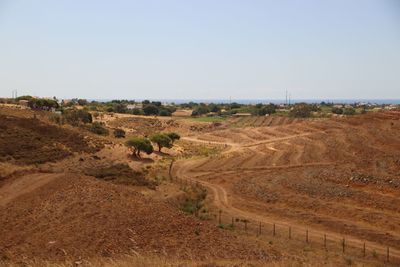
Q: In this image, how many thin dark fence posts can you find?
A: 11